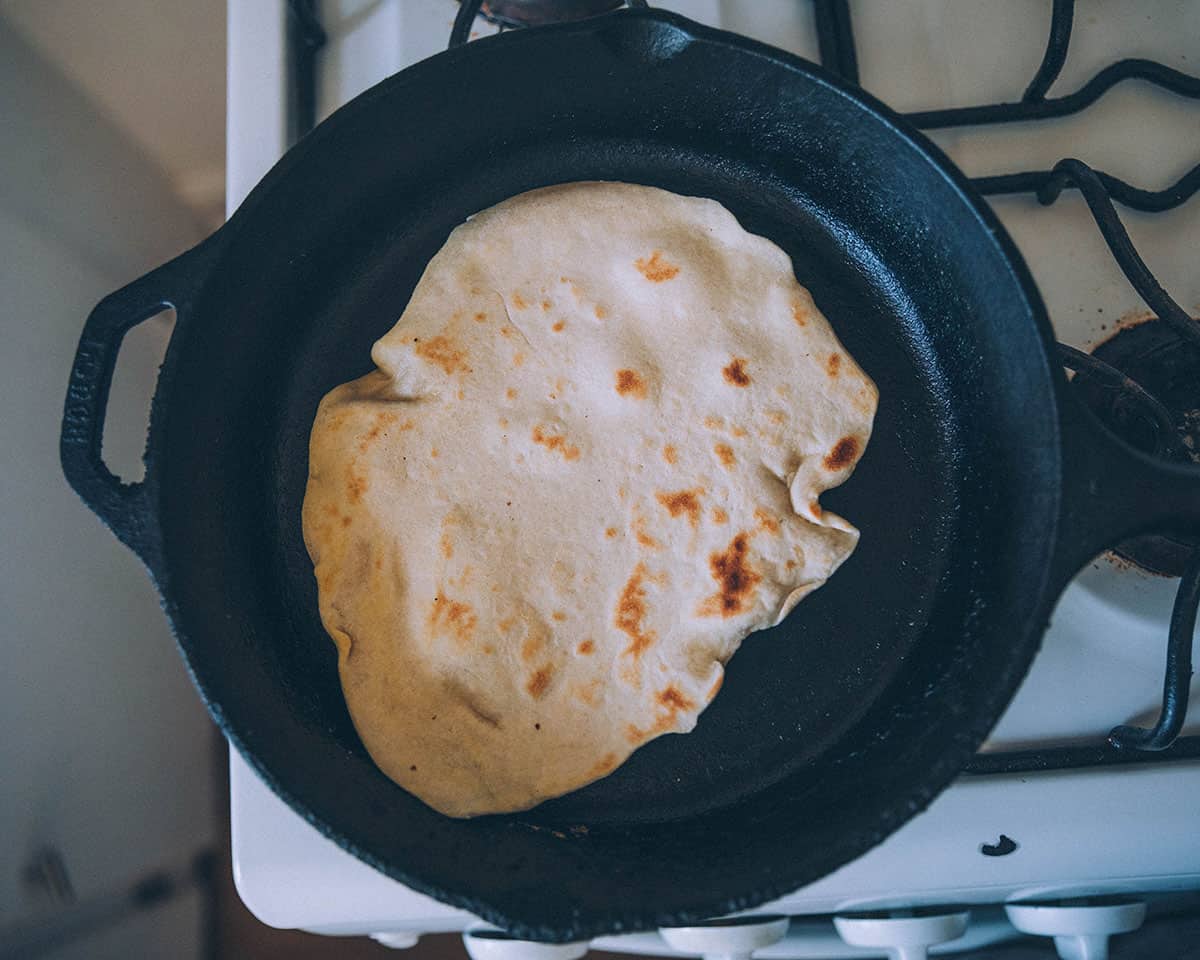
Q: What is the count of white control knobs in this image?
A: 4